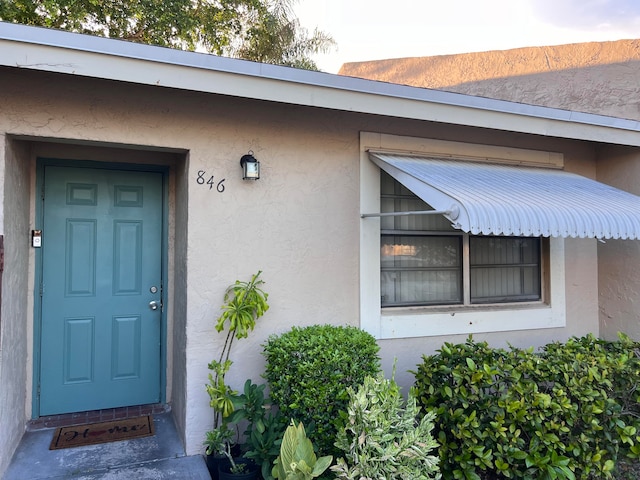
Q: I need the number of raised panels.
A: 6